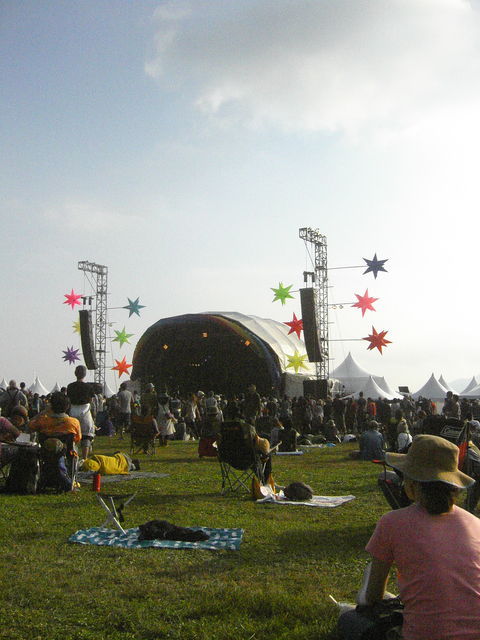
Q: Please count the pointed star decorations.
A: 12